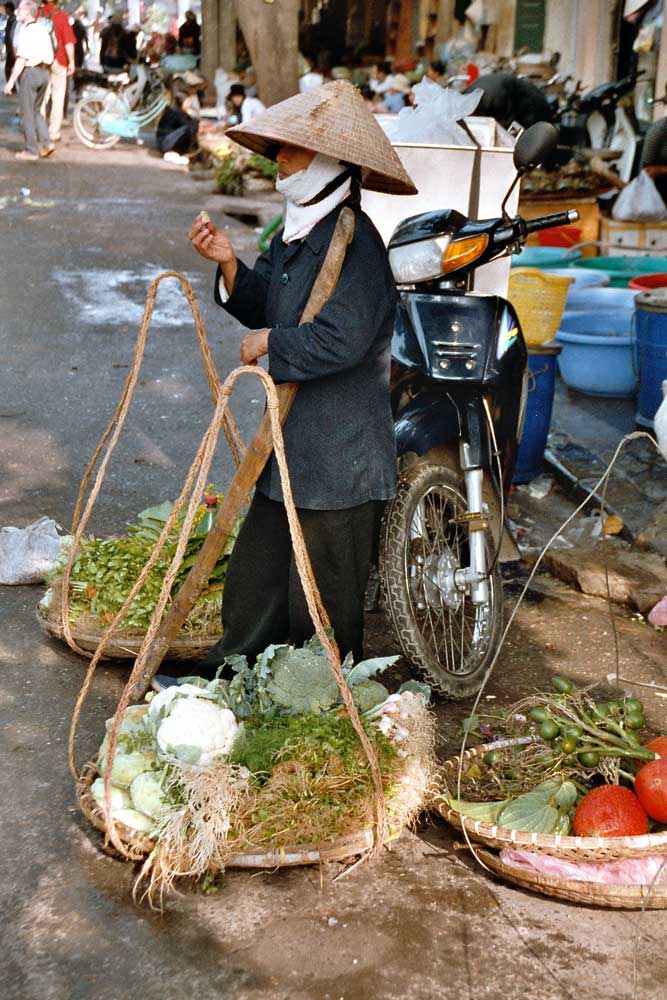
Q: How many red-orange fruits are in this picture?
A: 3